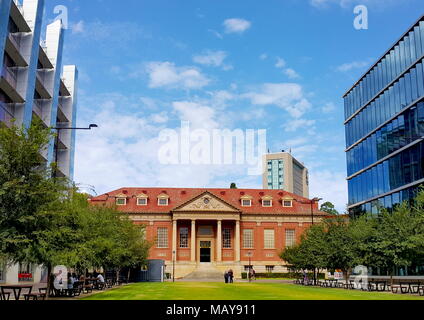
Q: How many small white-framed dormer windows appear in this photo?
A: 6